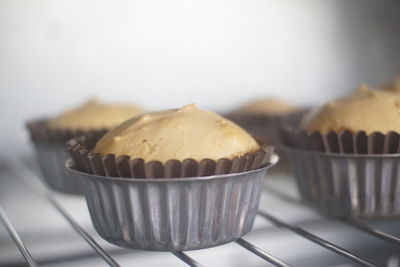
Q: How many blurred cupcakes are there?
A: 3